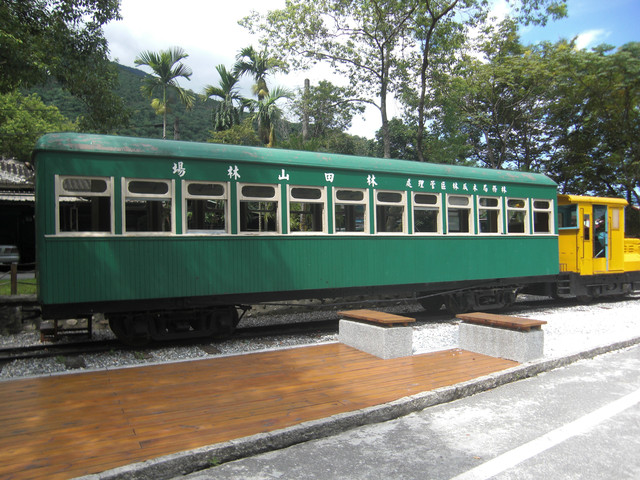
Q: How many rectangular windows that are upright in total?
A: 12